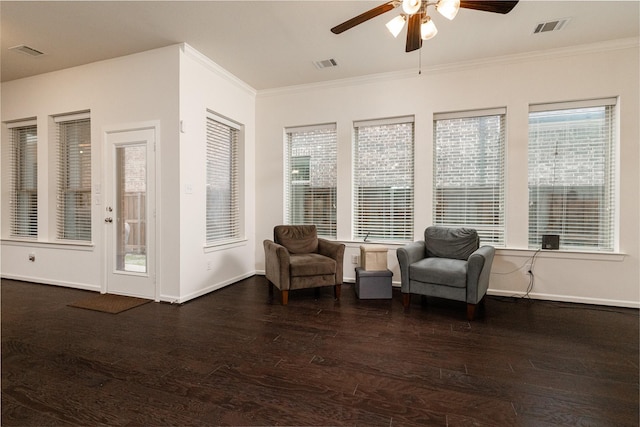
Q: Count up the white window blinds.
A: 7